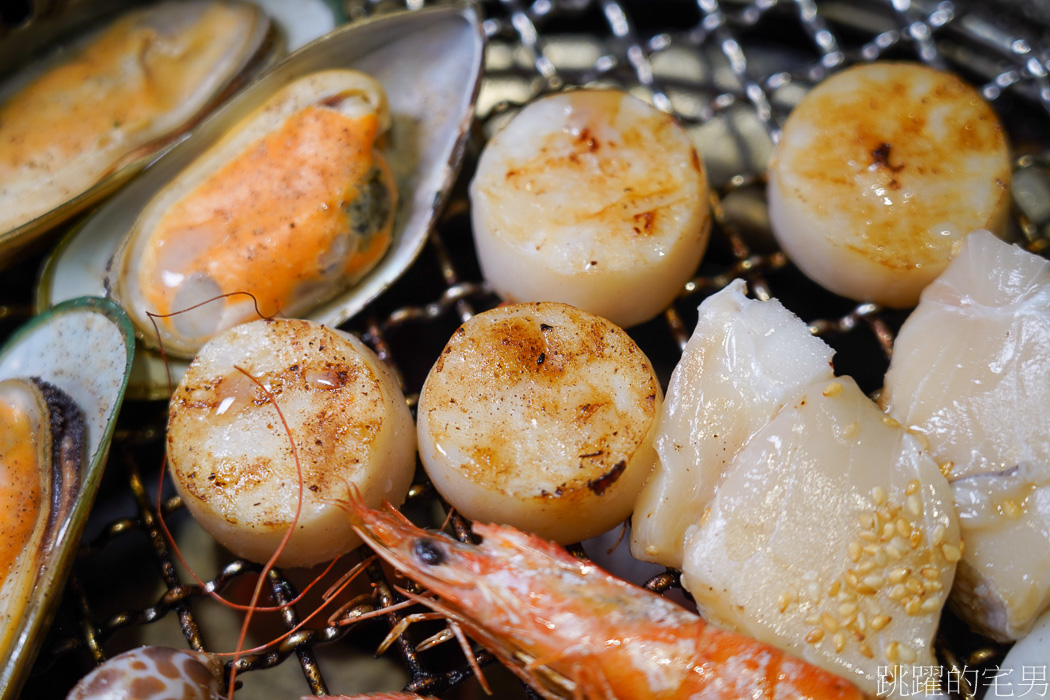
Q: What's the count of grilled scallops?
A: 4